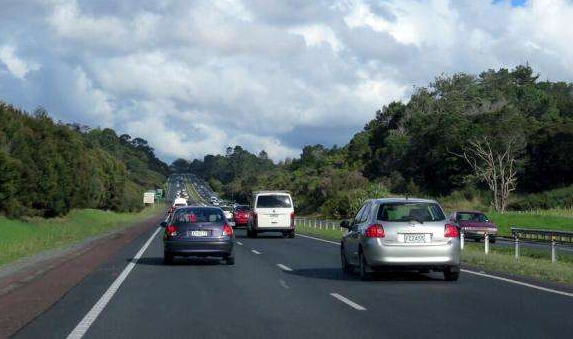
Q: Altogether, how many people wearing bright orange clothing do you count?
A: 0